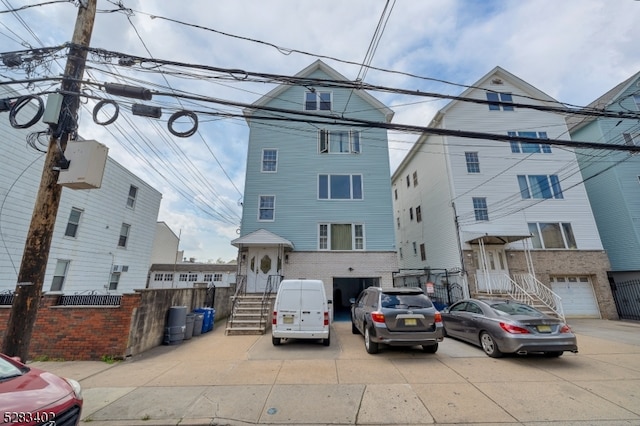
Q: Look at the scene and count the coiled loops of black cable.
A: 3